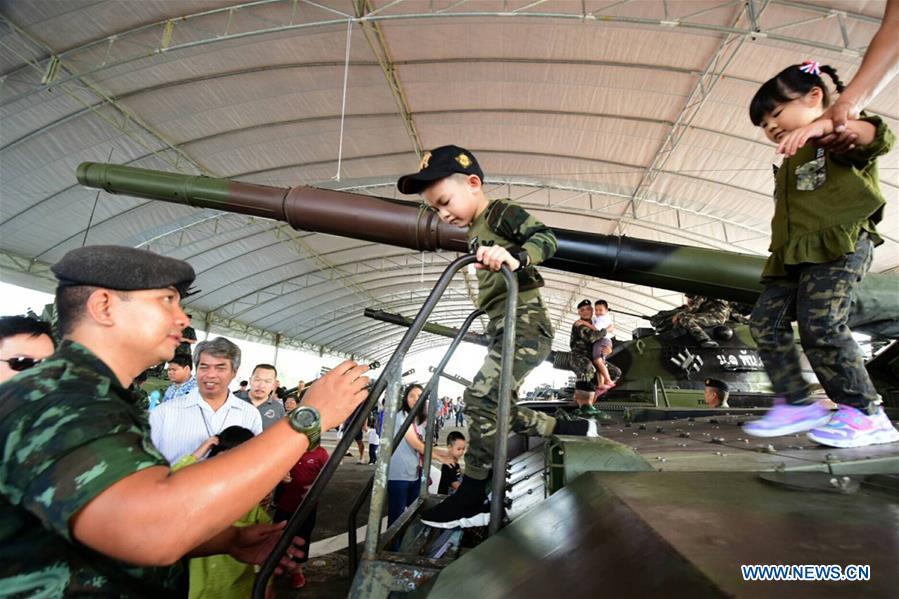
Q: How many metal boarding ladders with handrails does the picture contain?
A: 1